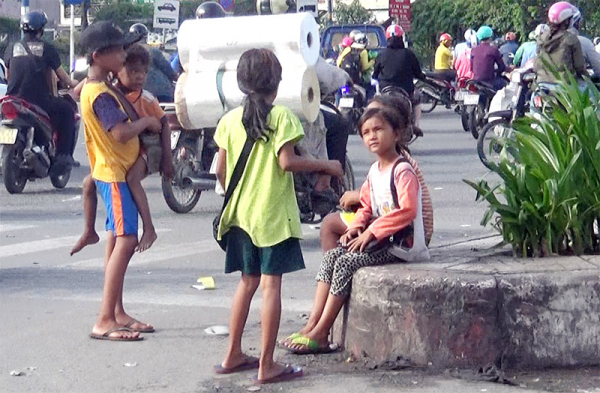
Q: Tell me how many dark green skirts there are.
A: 1